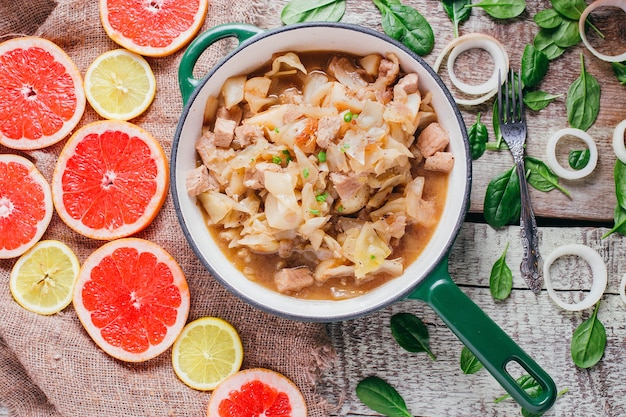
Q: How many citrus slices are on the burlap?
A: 9